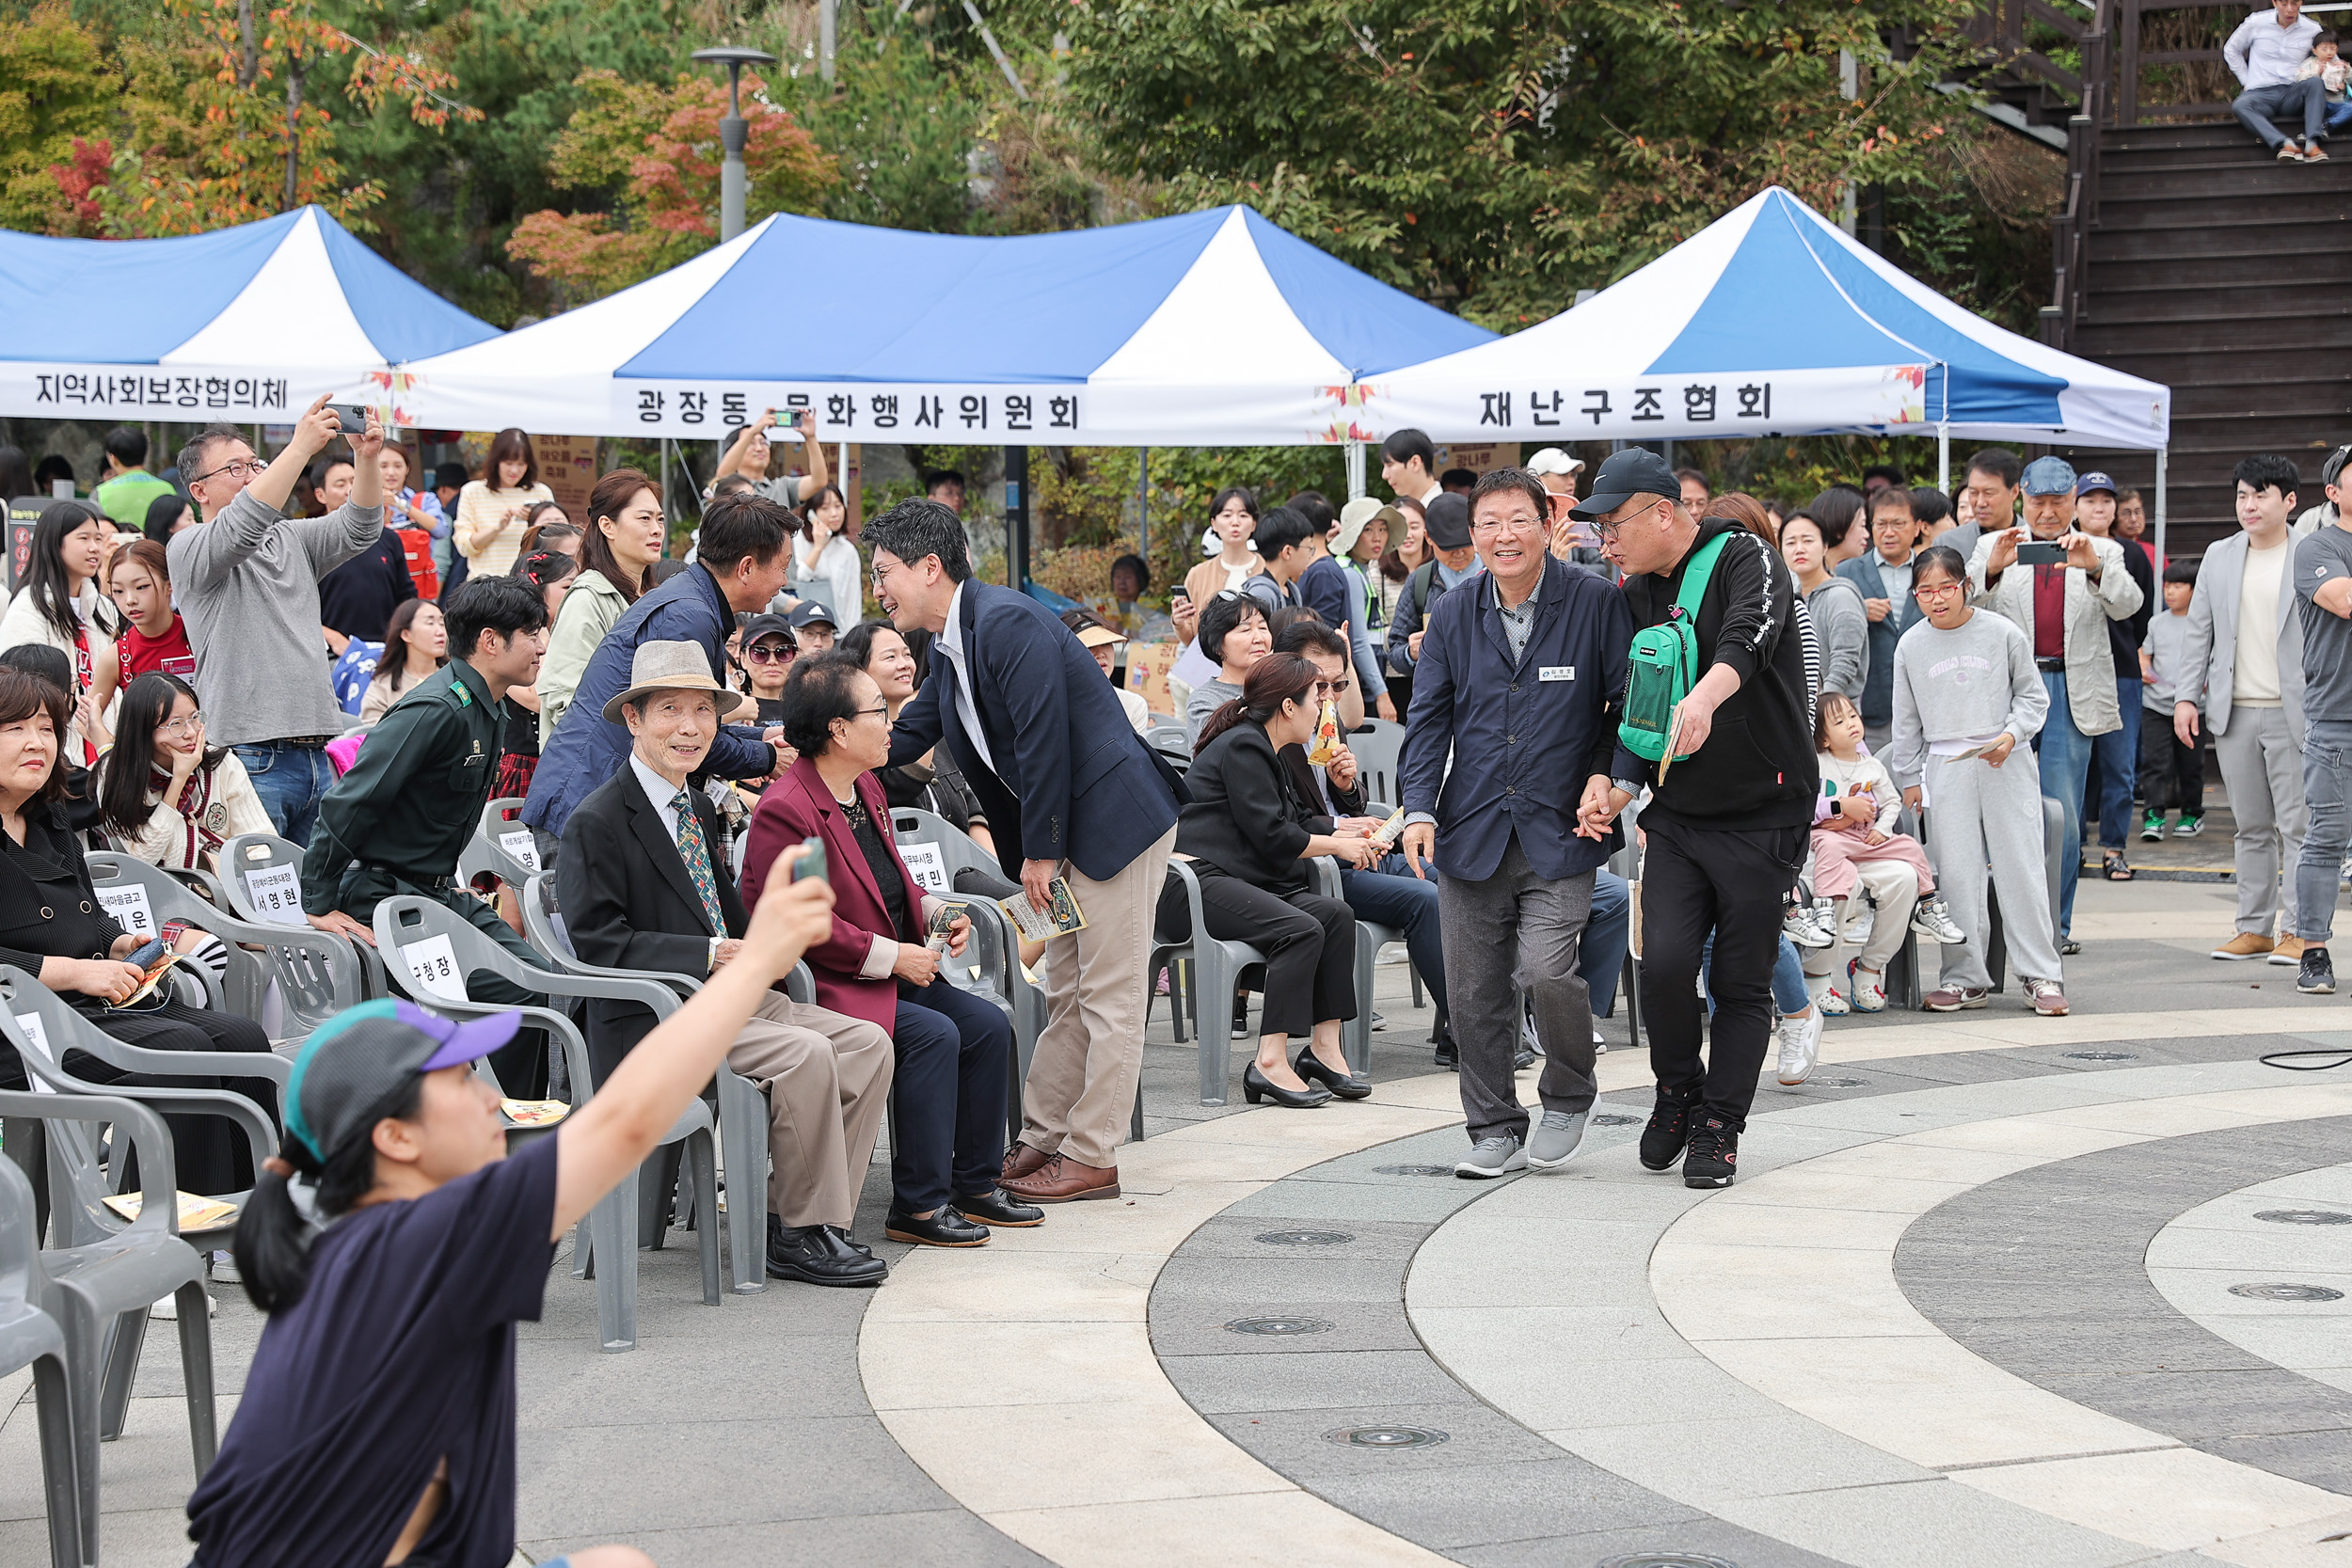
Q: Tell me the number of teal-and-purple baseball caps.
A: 1